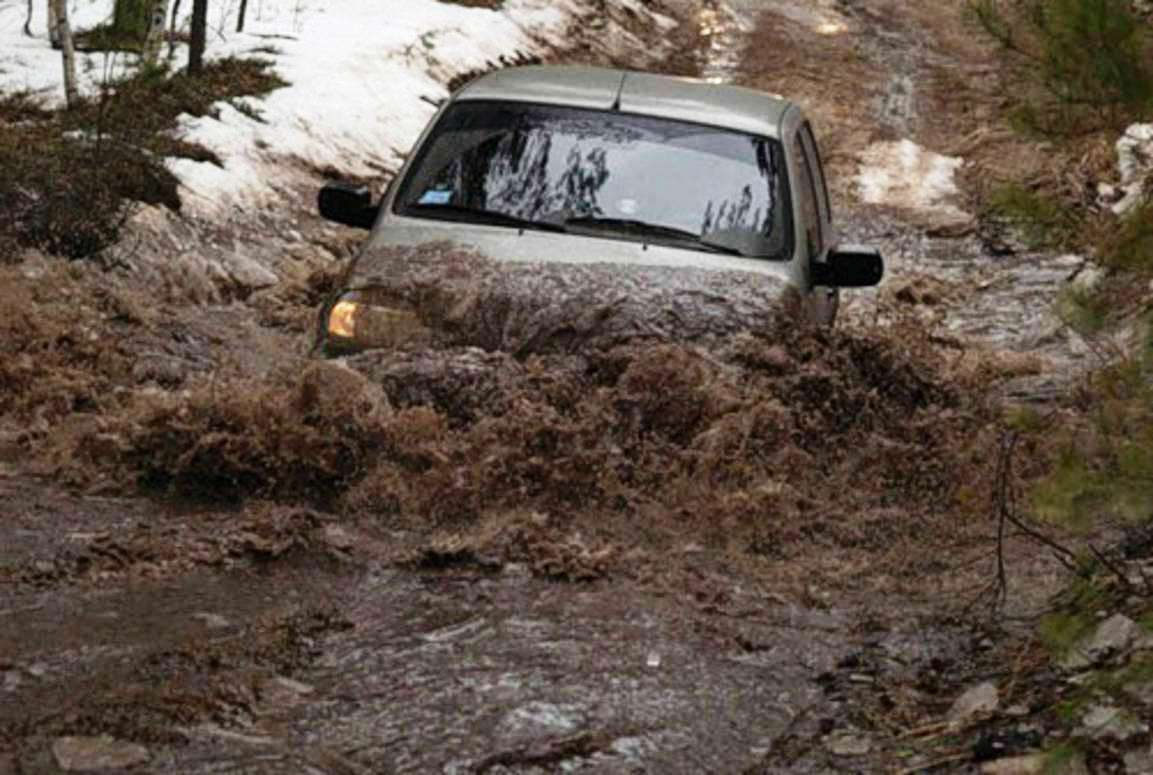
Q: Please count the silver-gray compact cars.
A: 1